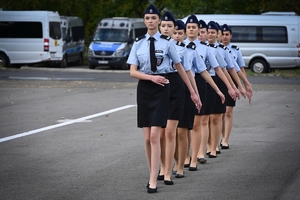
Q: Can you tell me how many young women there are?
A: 8